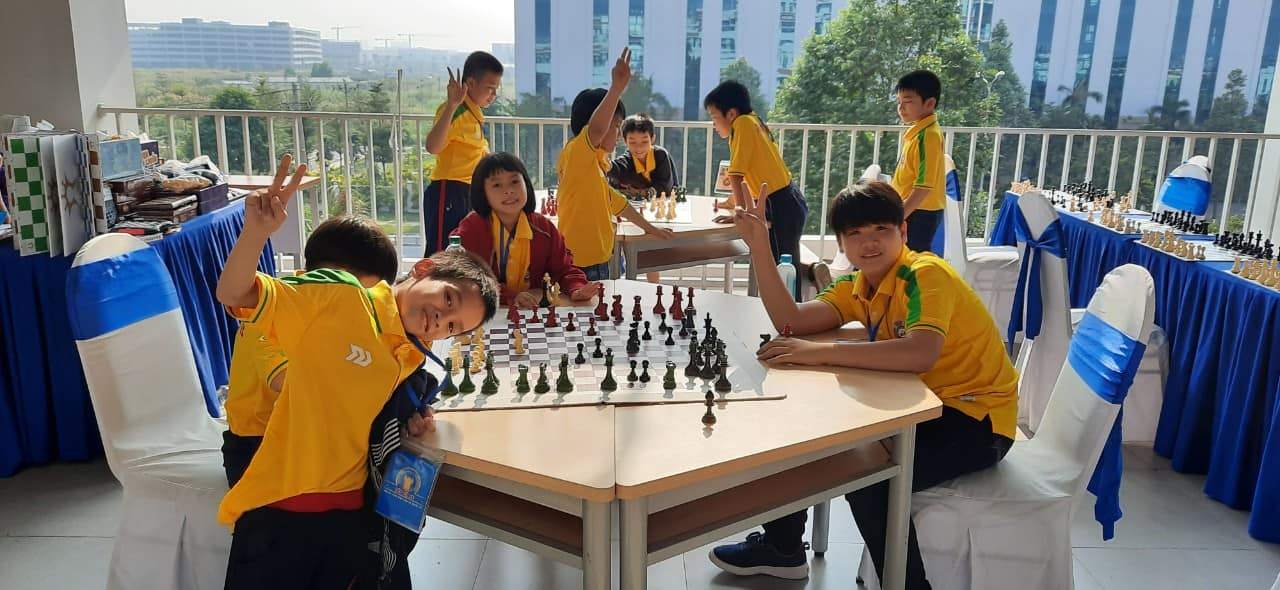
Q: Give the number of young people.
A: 9